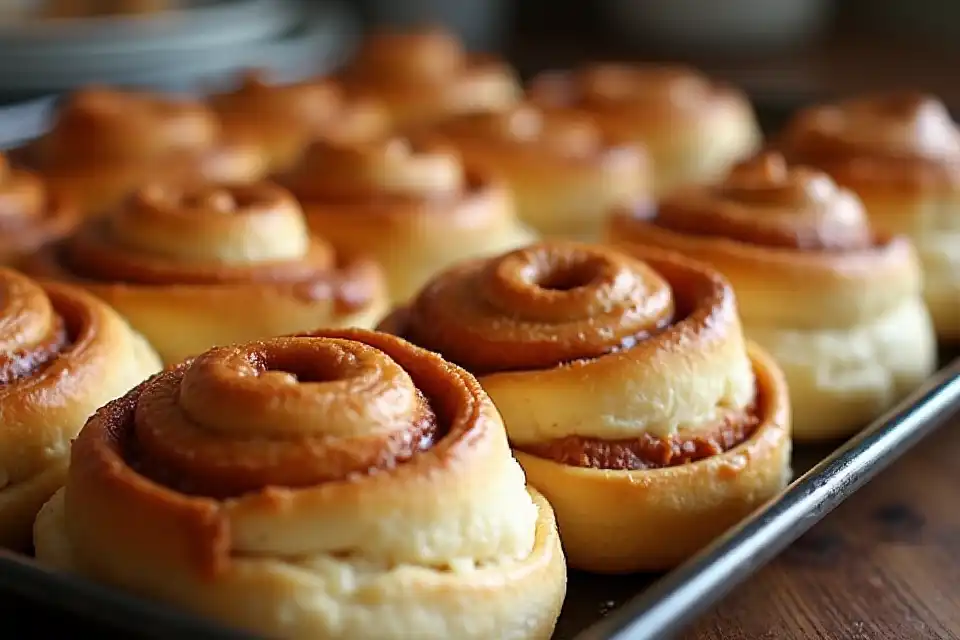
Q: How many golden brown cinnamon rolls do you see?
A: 13